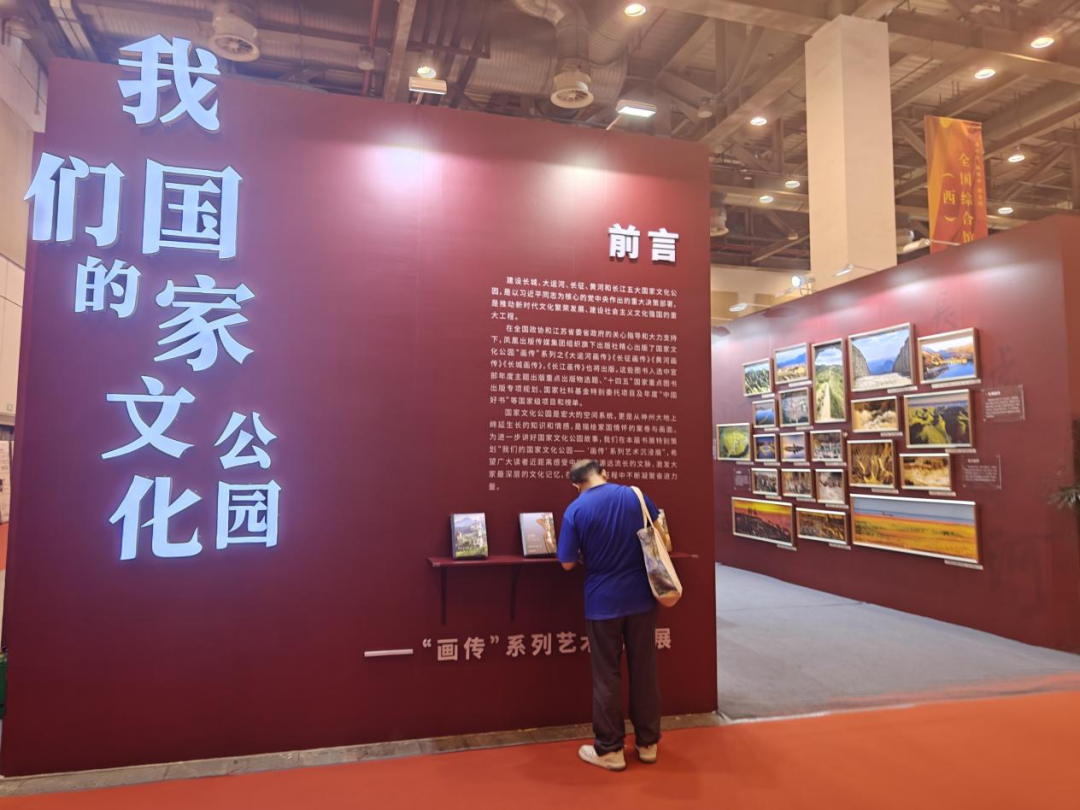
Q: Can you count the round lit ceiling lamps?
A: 9